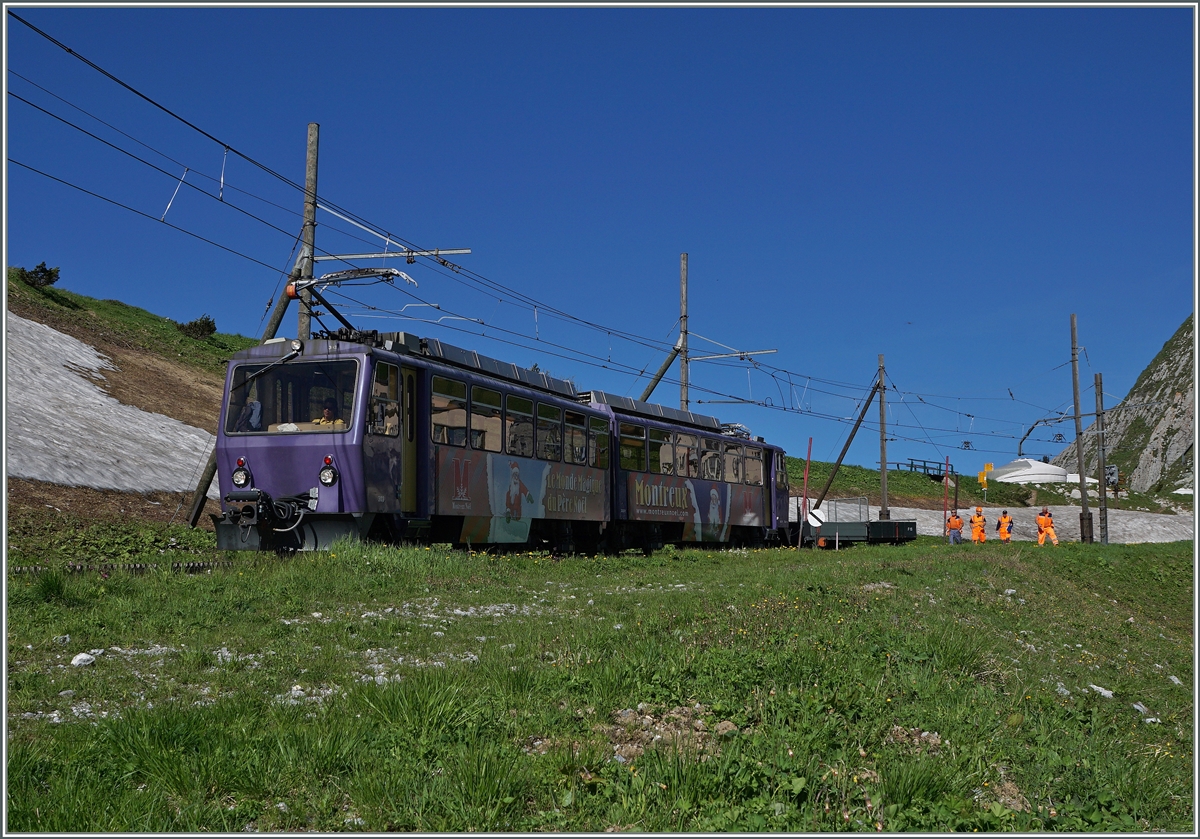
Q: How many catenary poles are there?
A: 5